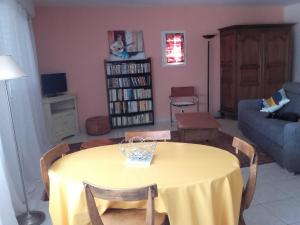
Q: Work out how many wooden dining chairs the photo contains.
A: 4